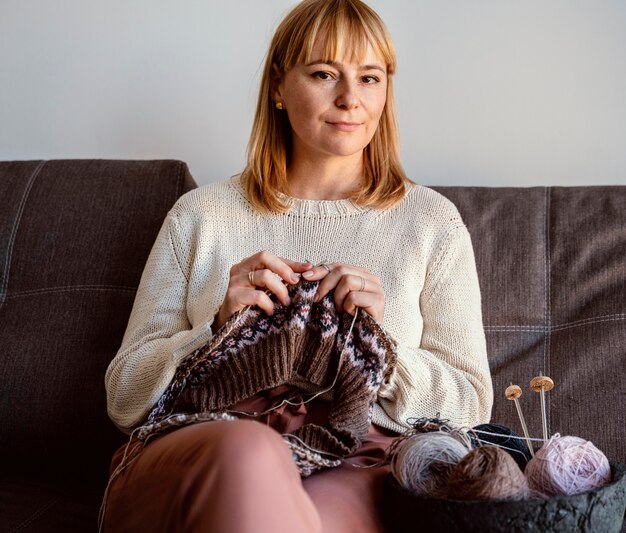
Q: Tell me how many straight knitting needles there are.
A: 2